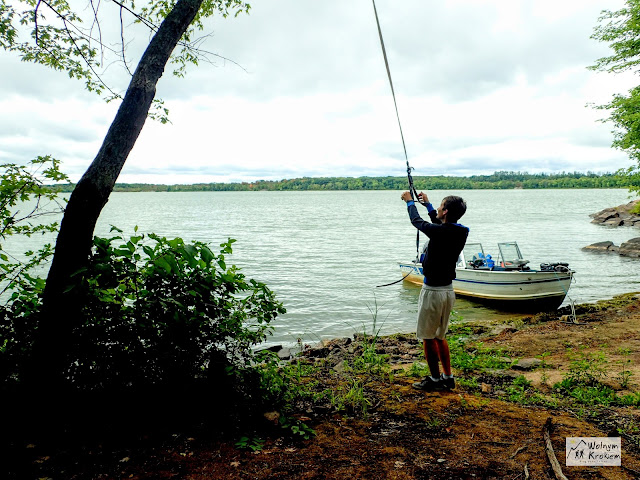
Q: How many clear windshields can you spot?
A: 2